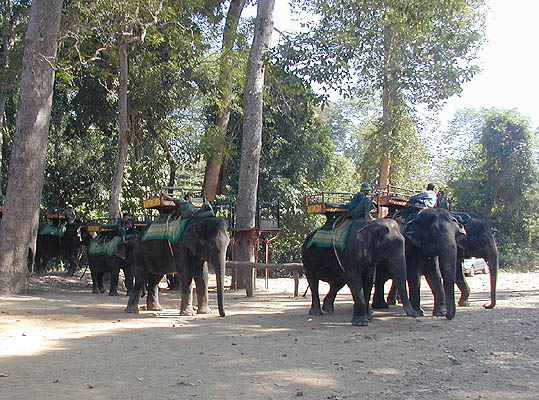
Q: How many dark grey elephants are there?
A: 6